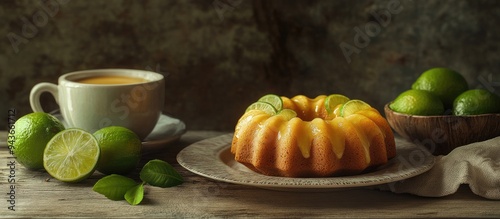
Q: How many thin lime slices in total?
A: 5